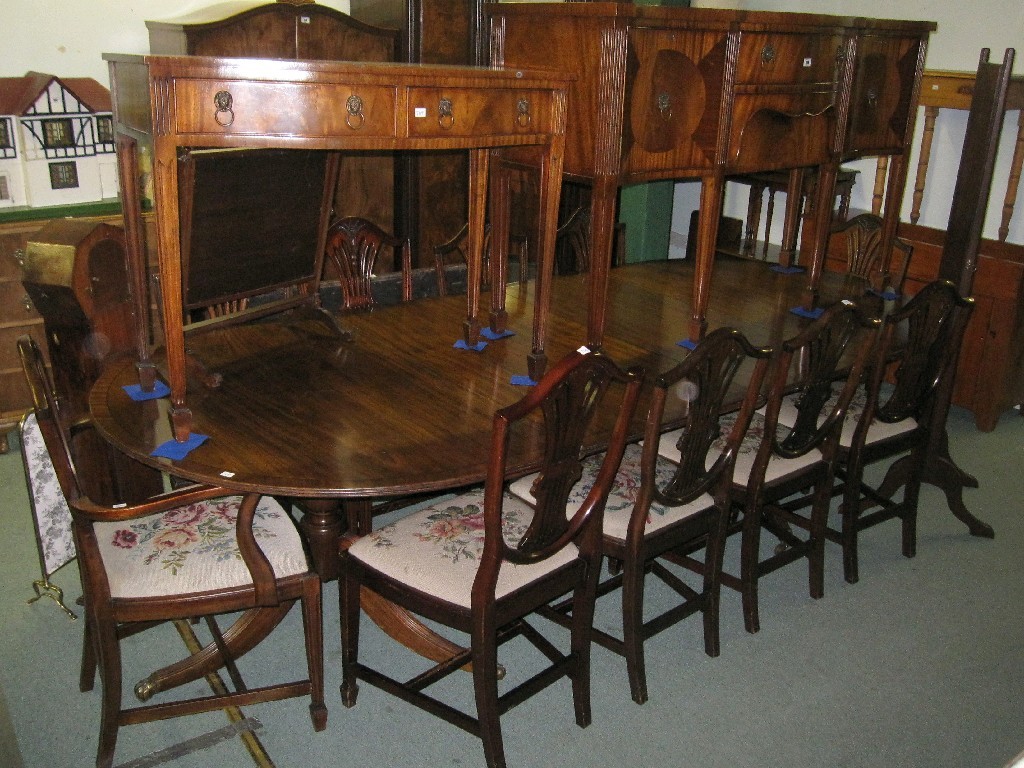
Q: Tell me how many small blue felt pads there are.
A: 9